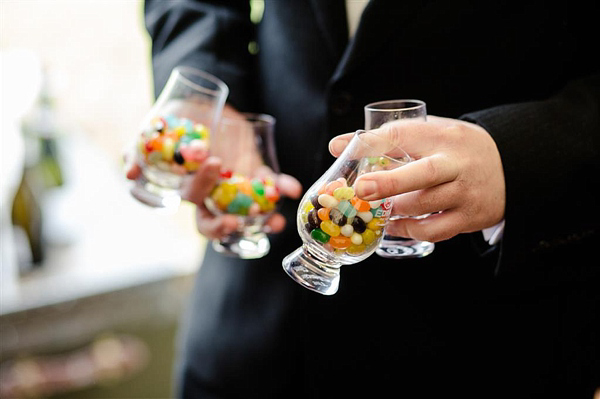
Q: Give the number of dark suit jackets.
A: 1